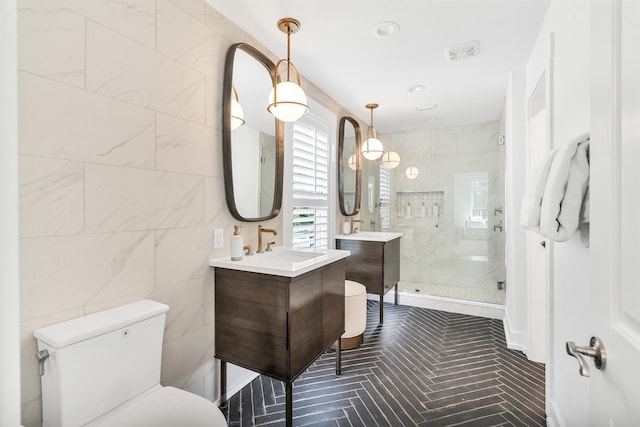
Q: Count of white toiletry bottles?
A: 5